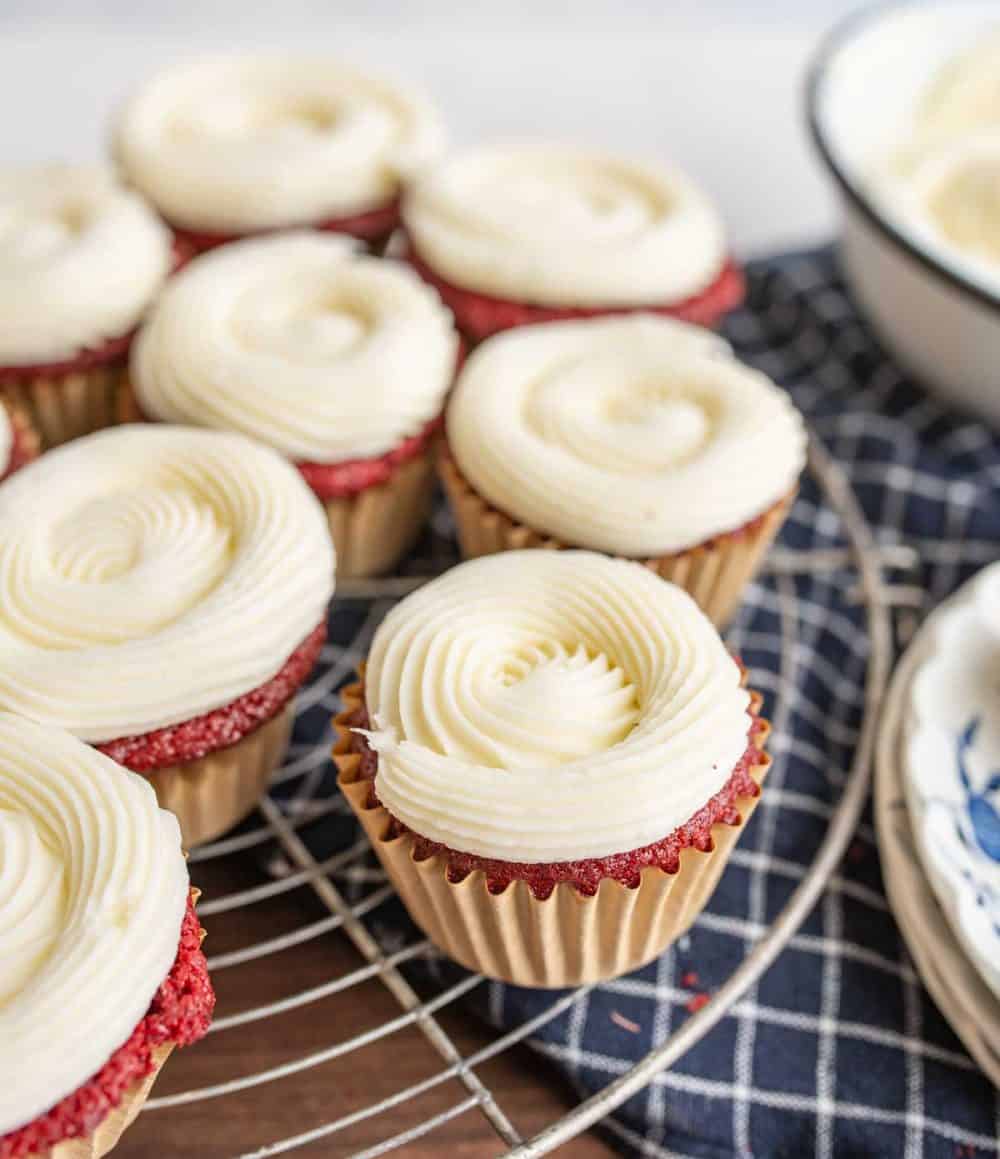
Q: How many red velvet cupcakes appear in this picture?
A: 9